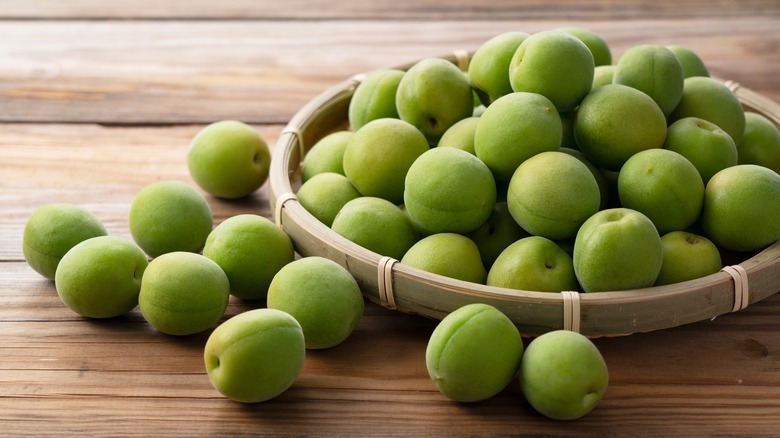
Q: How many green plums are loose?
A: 10